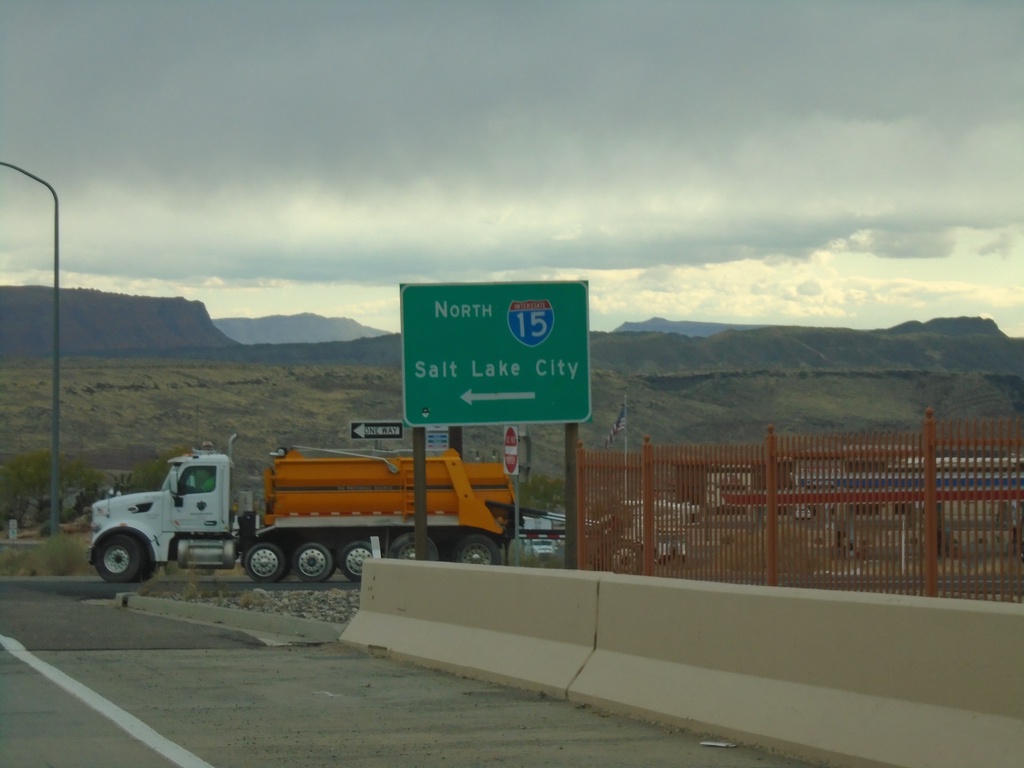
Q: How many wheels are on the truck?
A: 6